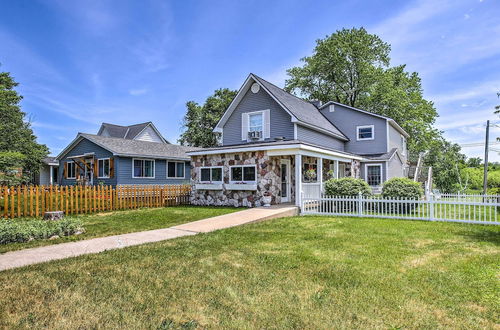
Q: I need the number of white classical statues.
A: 0